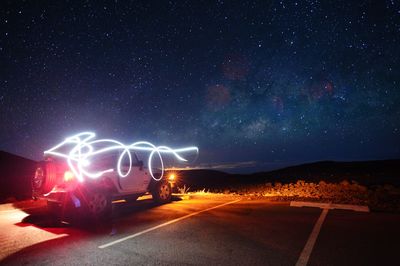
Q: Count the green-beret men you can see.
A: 0